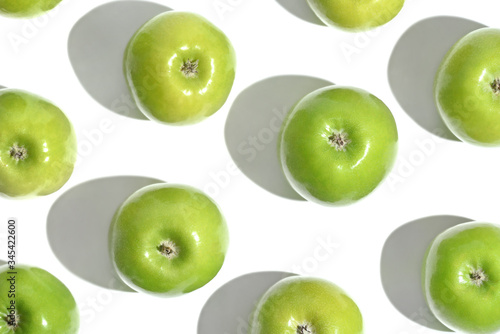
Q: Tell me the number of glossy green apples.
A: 10